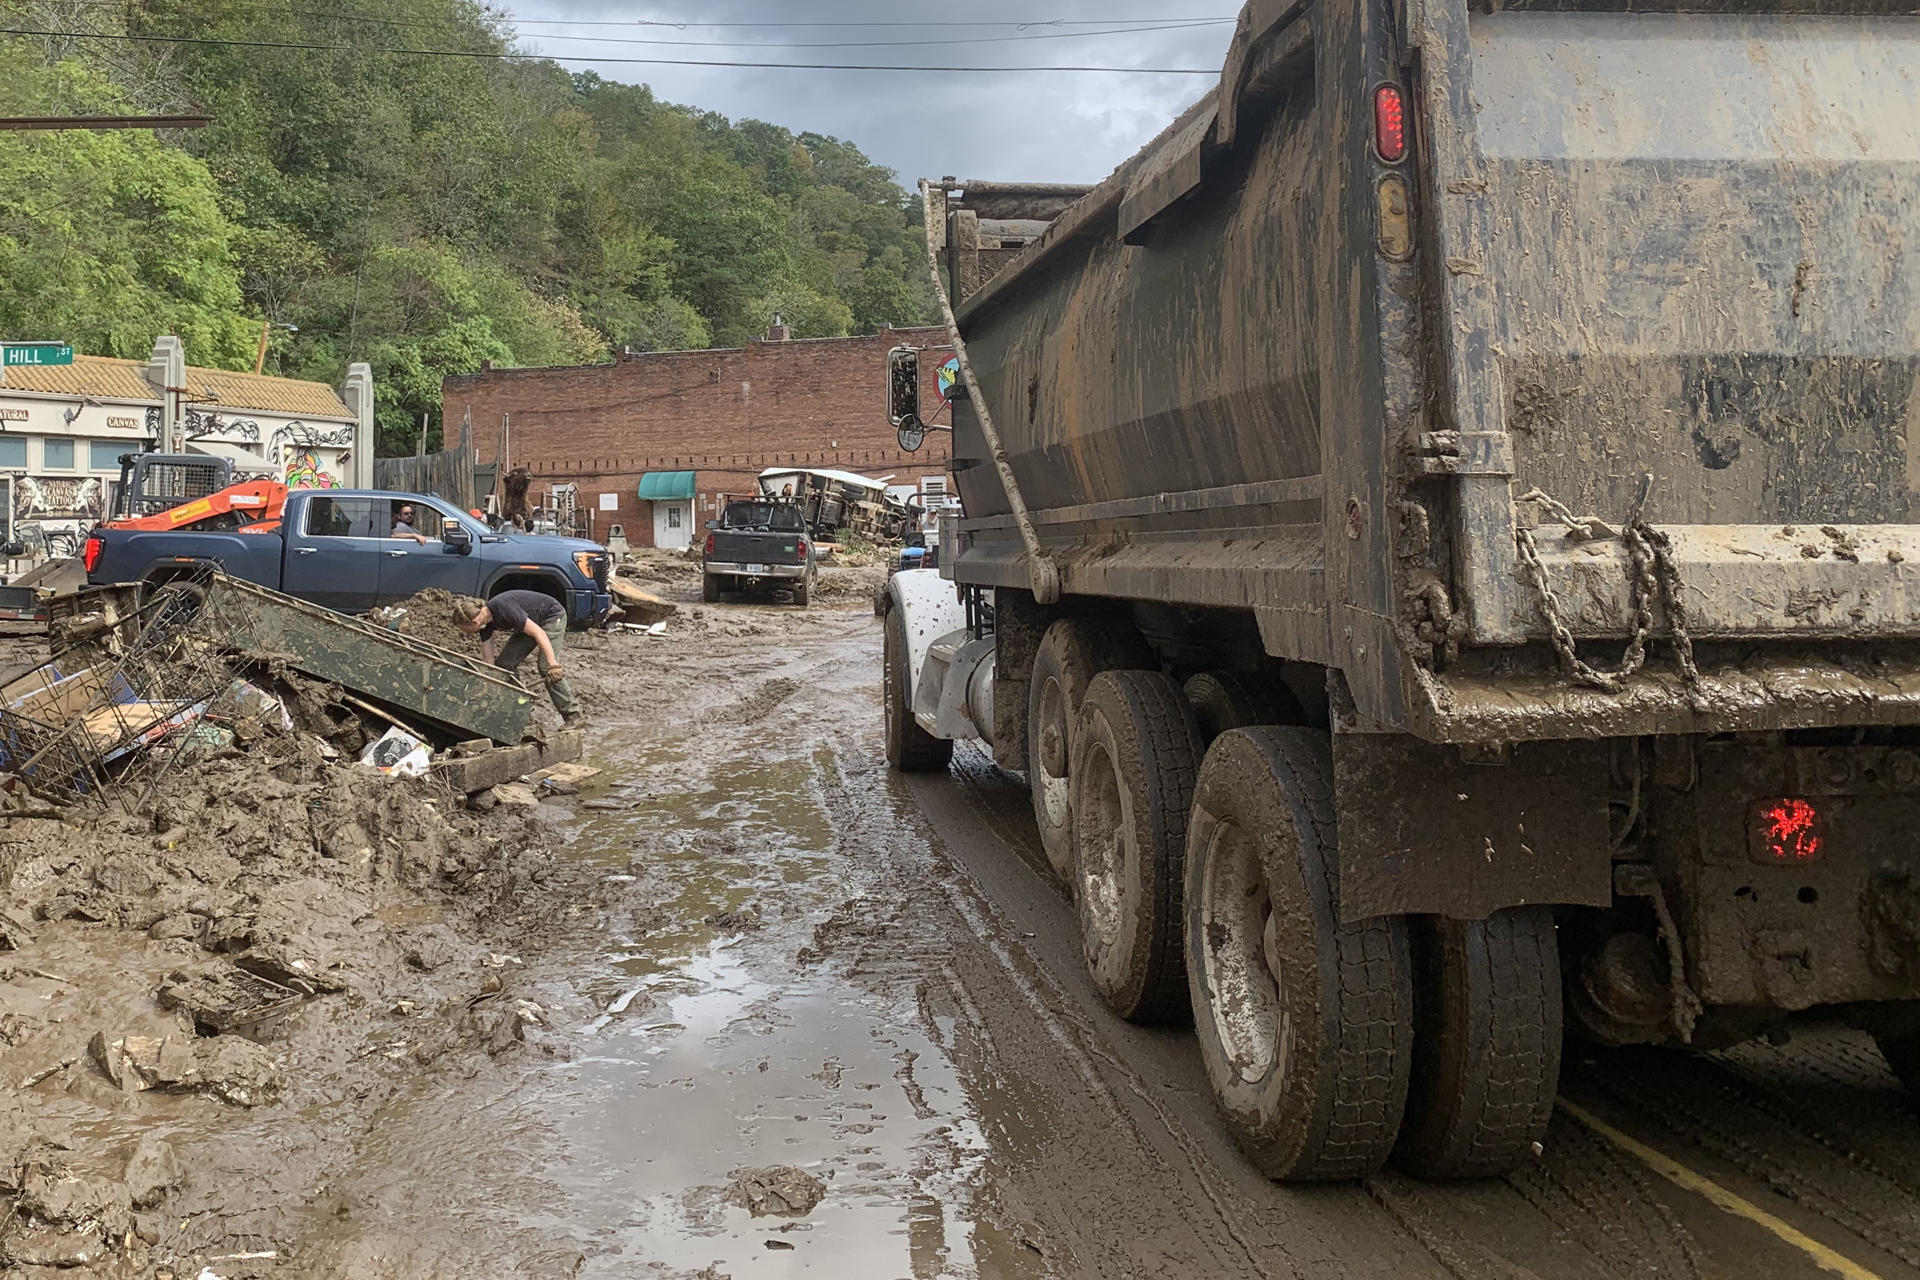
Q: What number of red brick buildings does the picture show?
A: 1